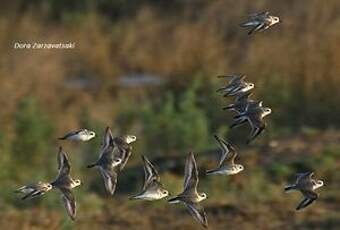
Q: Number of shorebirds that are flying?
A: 13